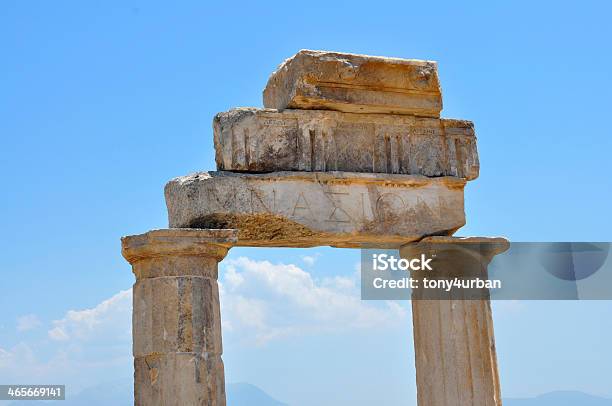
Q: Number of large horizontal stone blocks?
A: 3